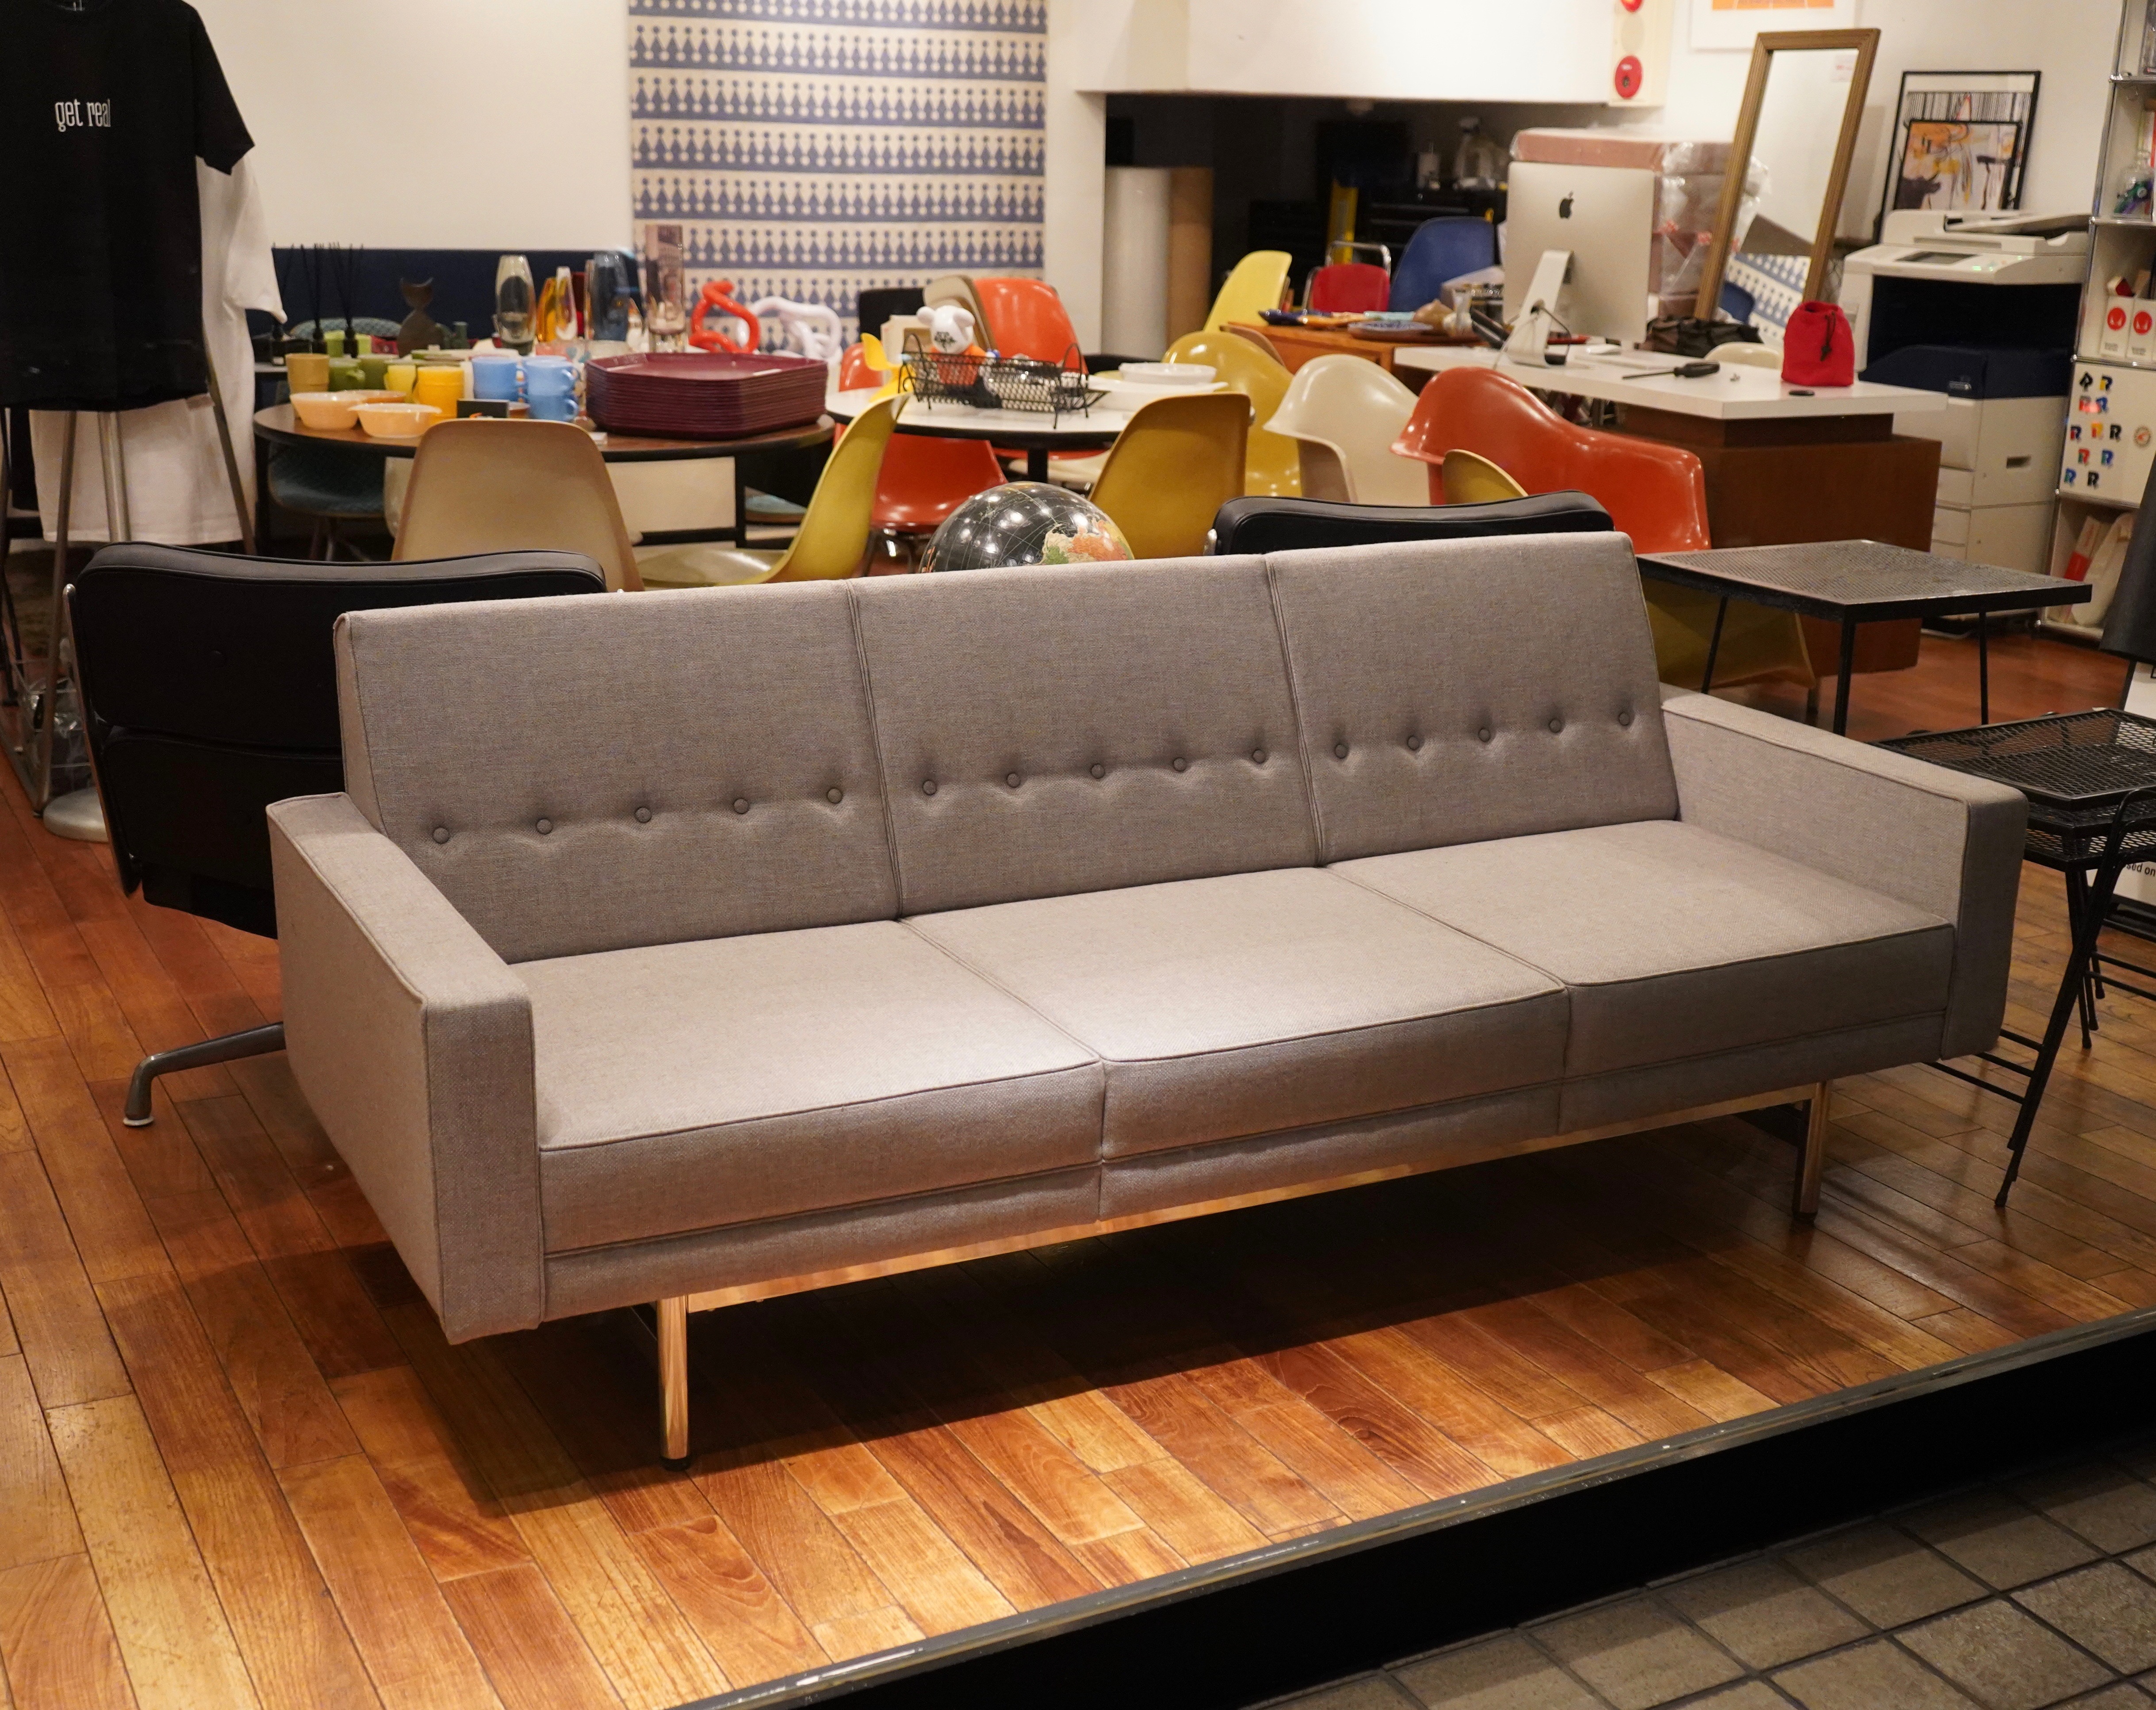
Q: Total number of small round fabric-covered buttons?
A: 15